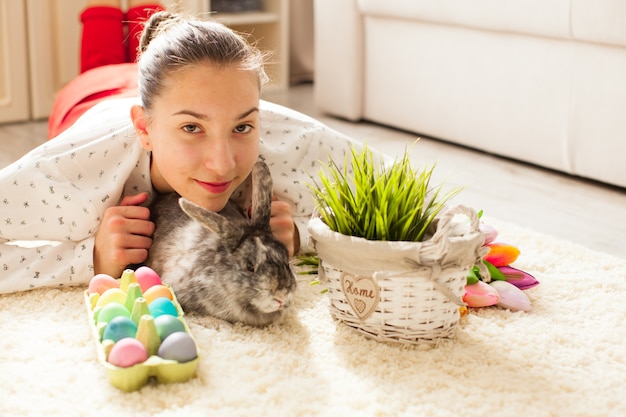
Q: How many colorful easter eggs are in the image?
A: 10